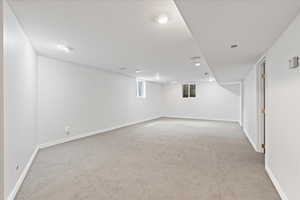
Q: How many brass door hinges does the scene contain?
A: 3